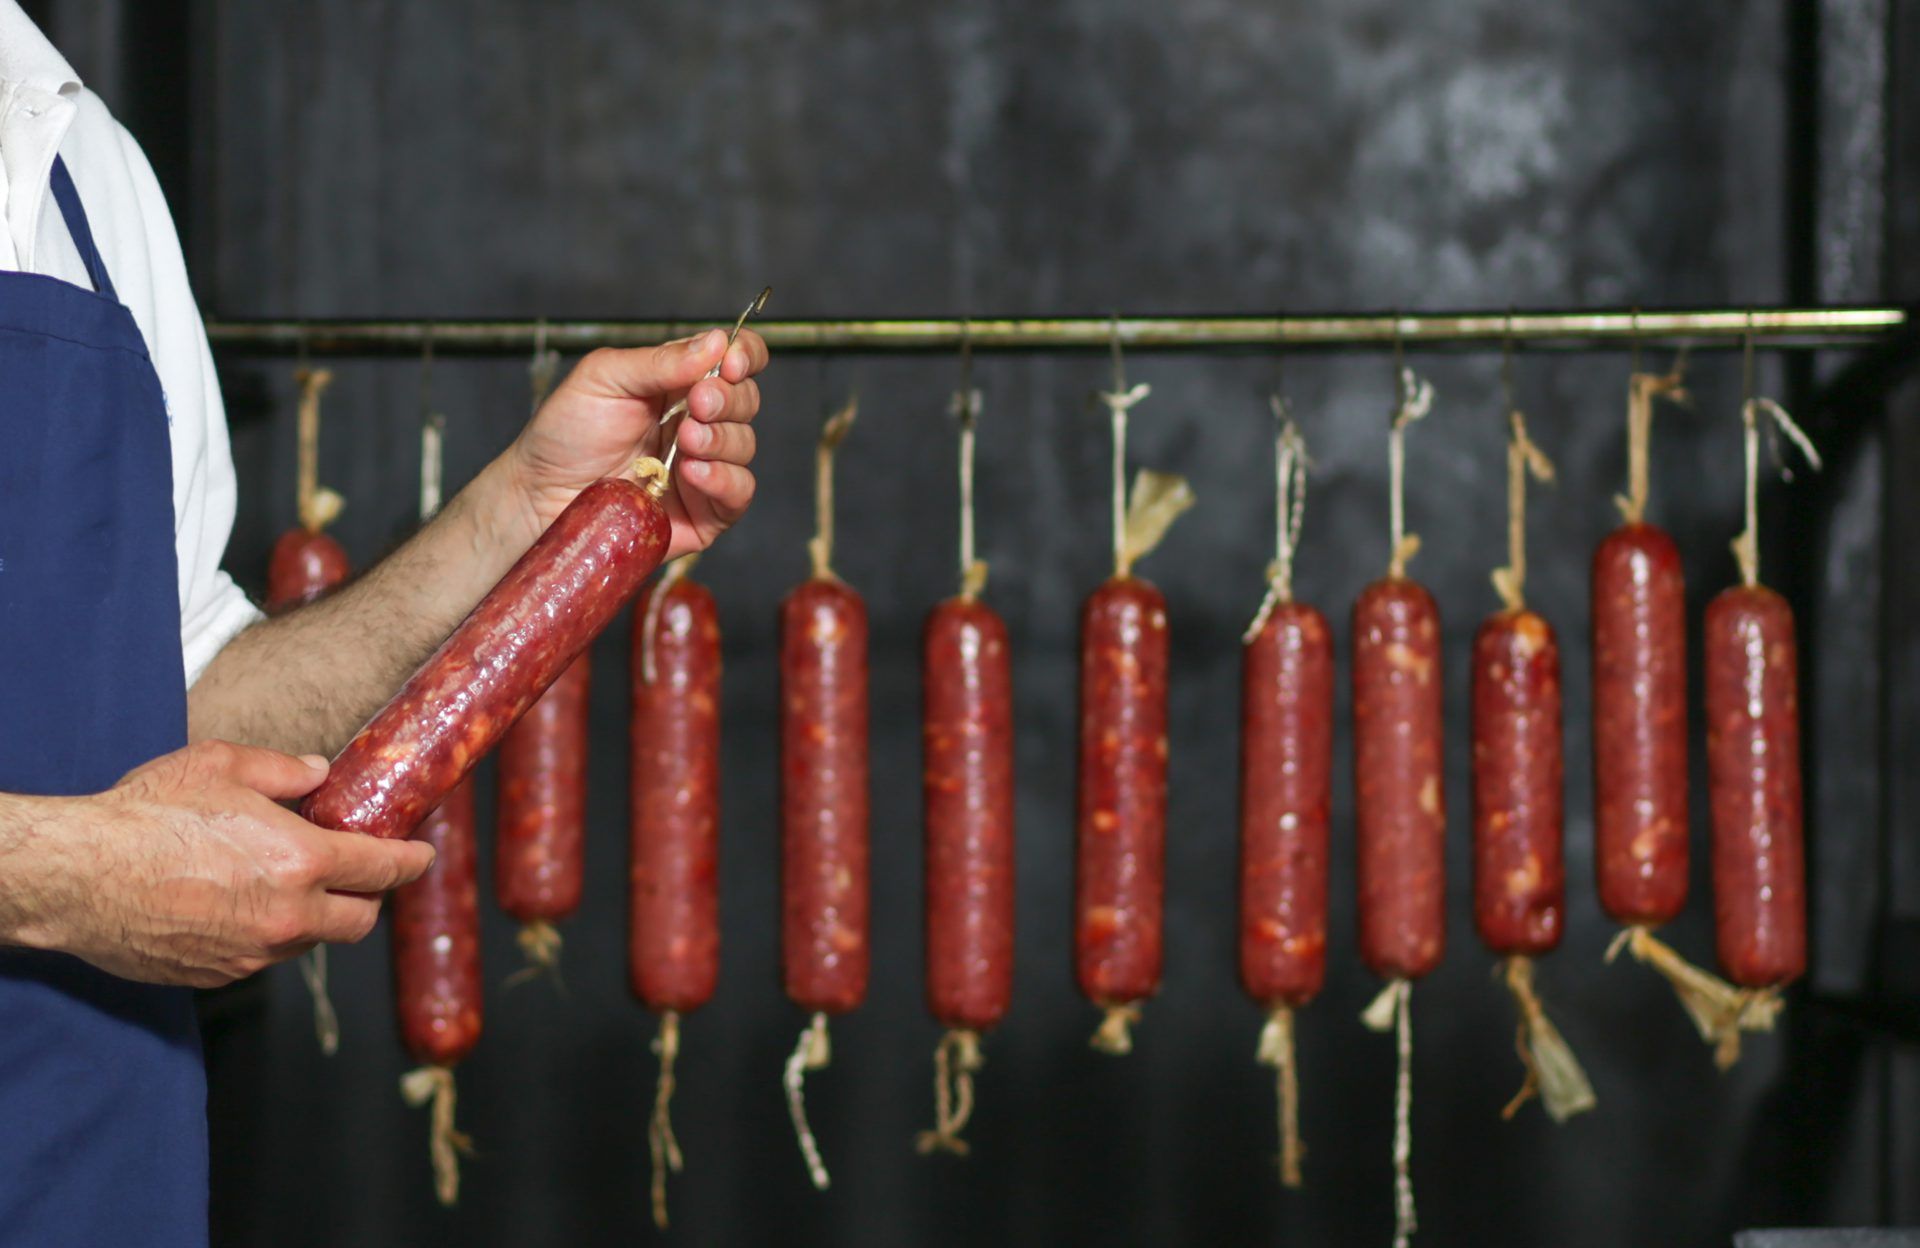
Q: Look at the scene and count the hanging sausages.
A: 12